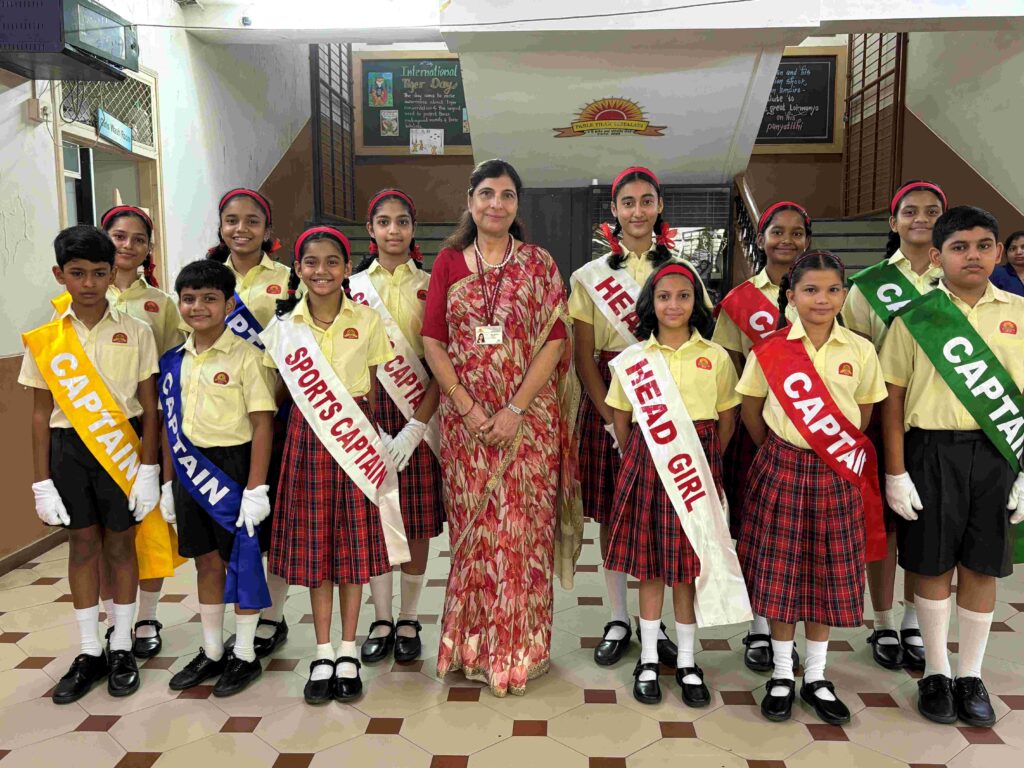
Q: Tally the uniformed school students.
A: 12